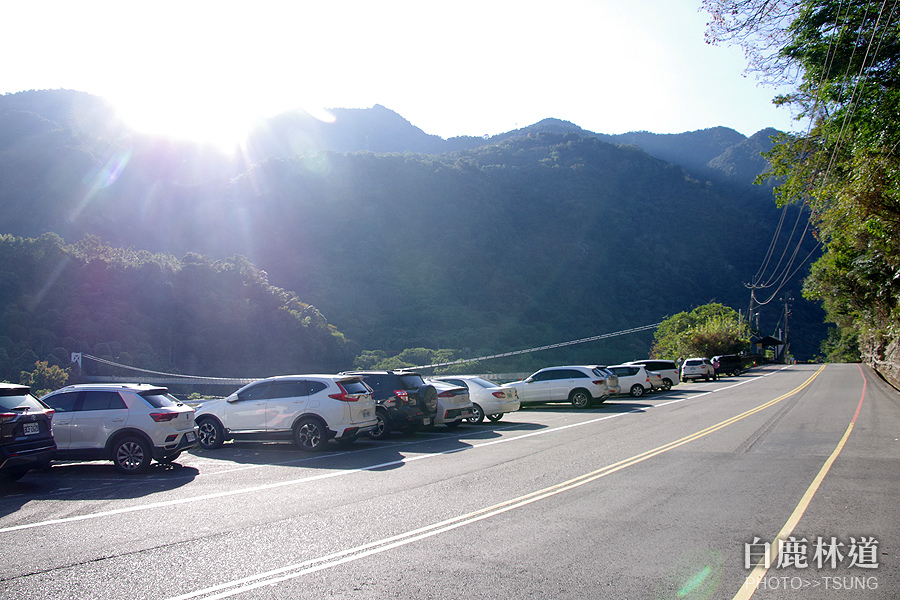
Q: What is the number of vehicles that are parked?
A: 13